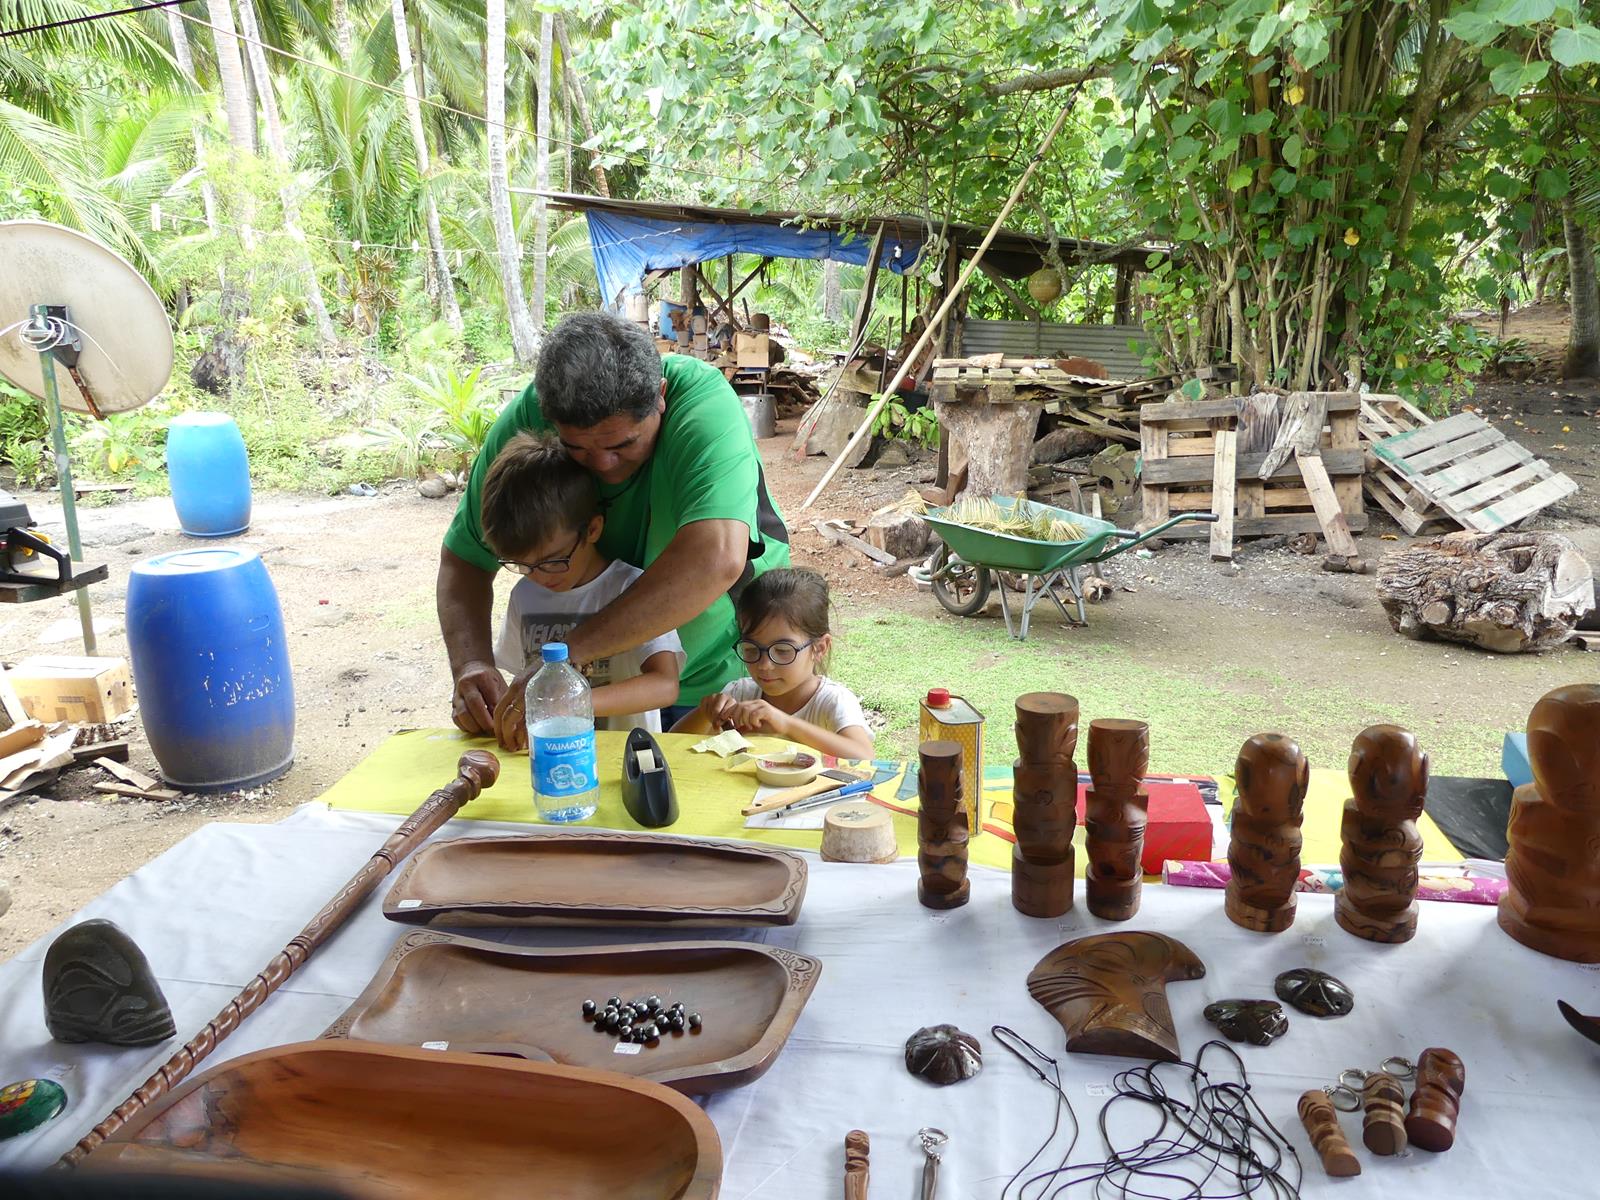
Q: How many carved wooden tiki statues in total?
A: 6